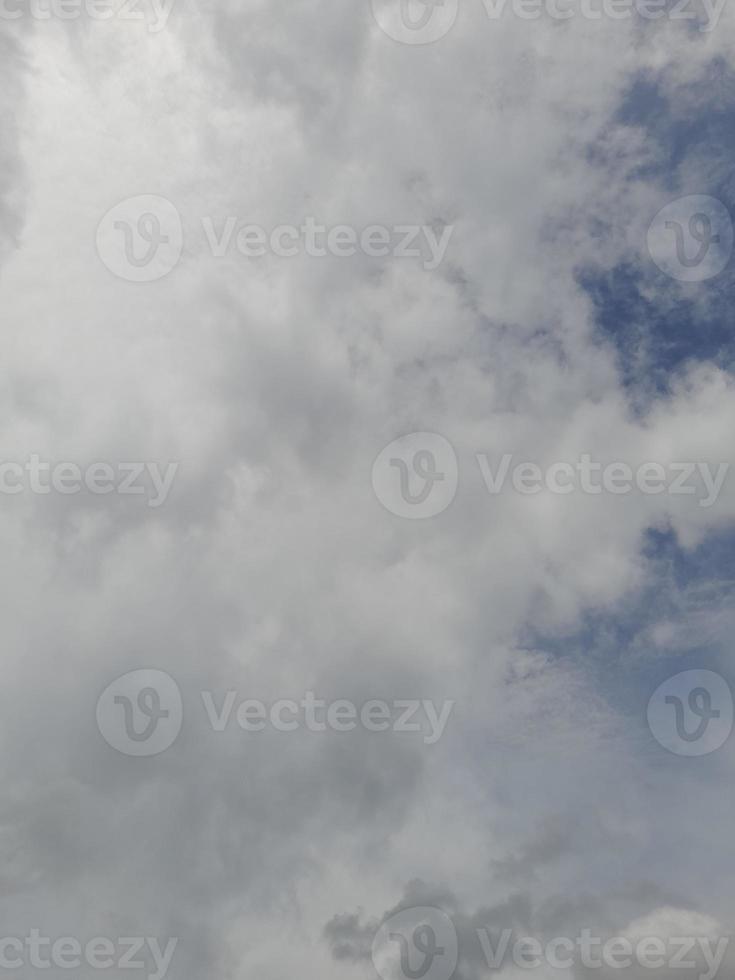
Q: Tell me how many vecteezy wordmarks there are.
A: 8